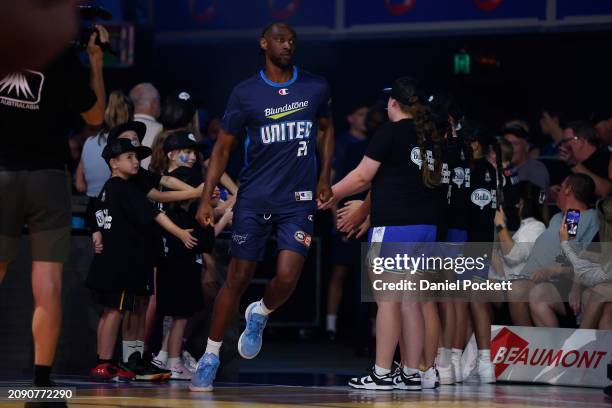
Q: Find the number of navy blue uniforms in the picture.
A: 1